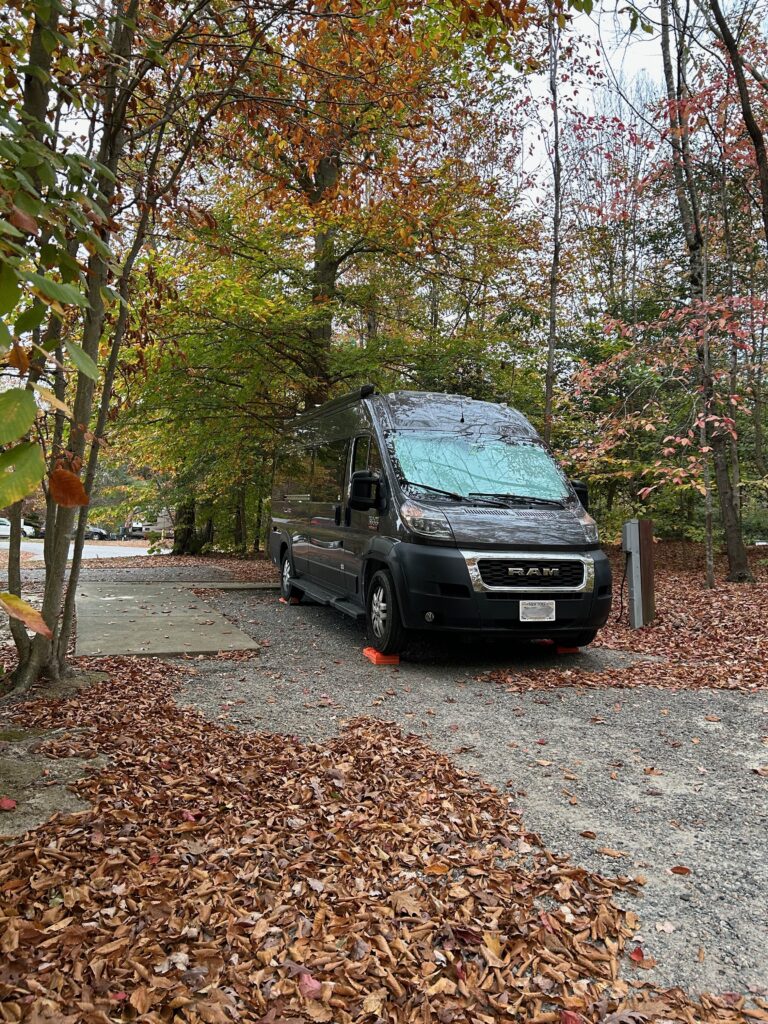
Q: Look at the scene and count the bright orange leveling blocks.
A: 3